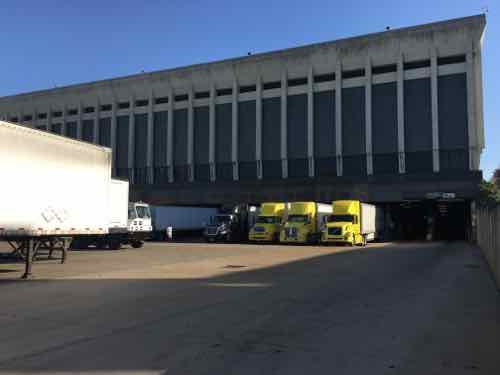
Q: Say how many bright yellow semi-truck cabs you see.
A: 3